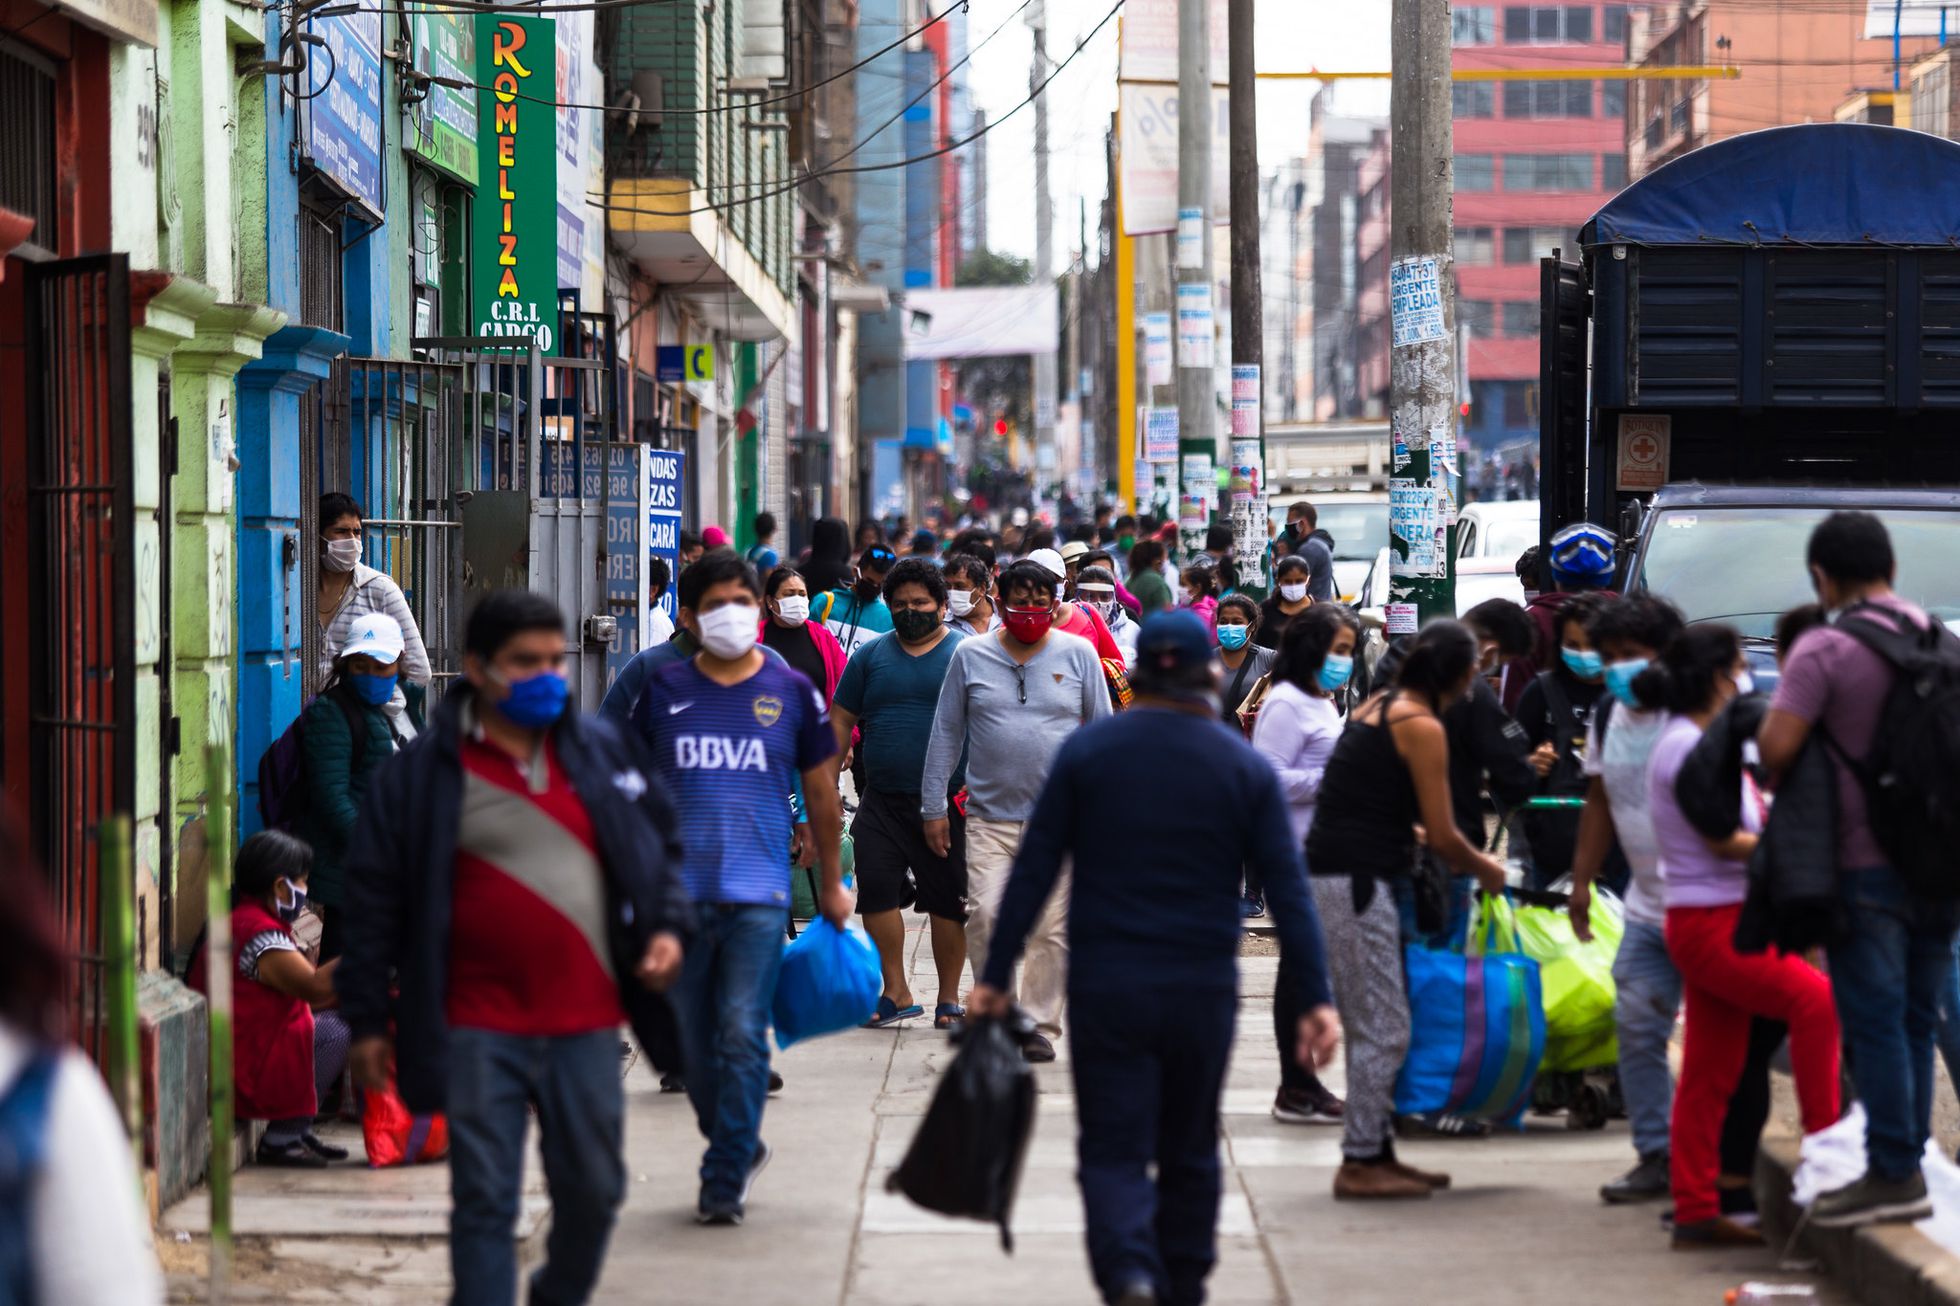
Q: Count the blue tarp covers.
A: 1